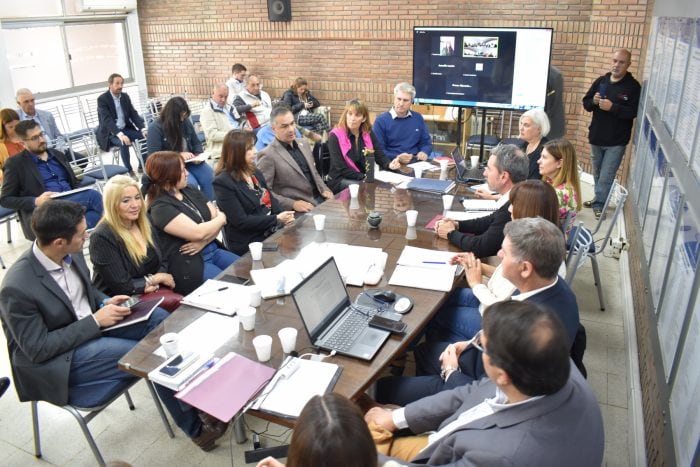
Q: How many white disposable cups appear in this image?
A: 13